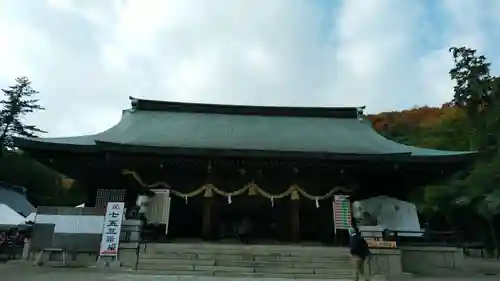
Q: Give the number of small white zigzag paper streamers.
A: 4